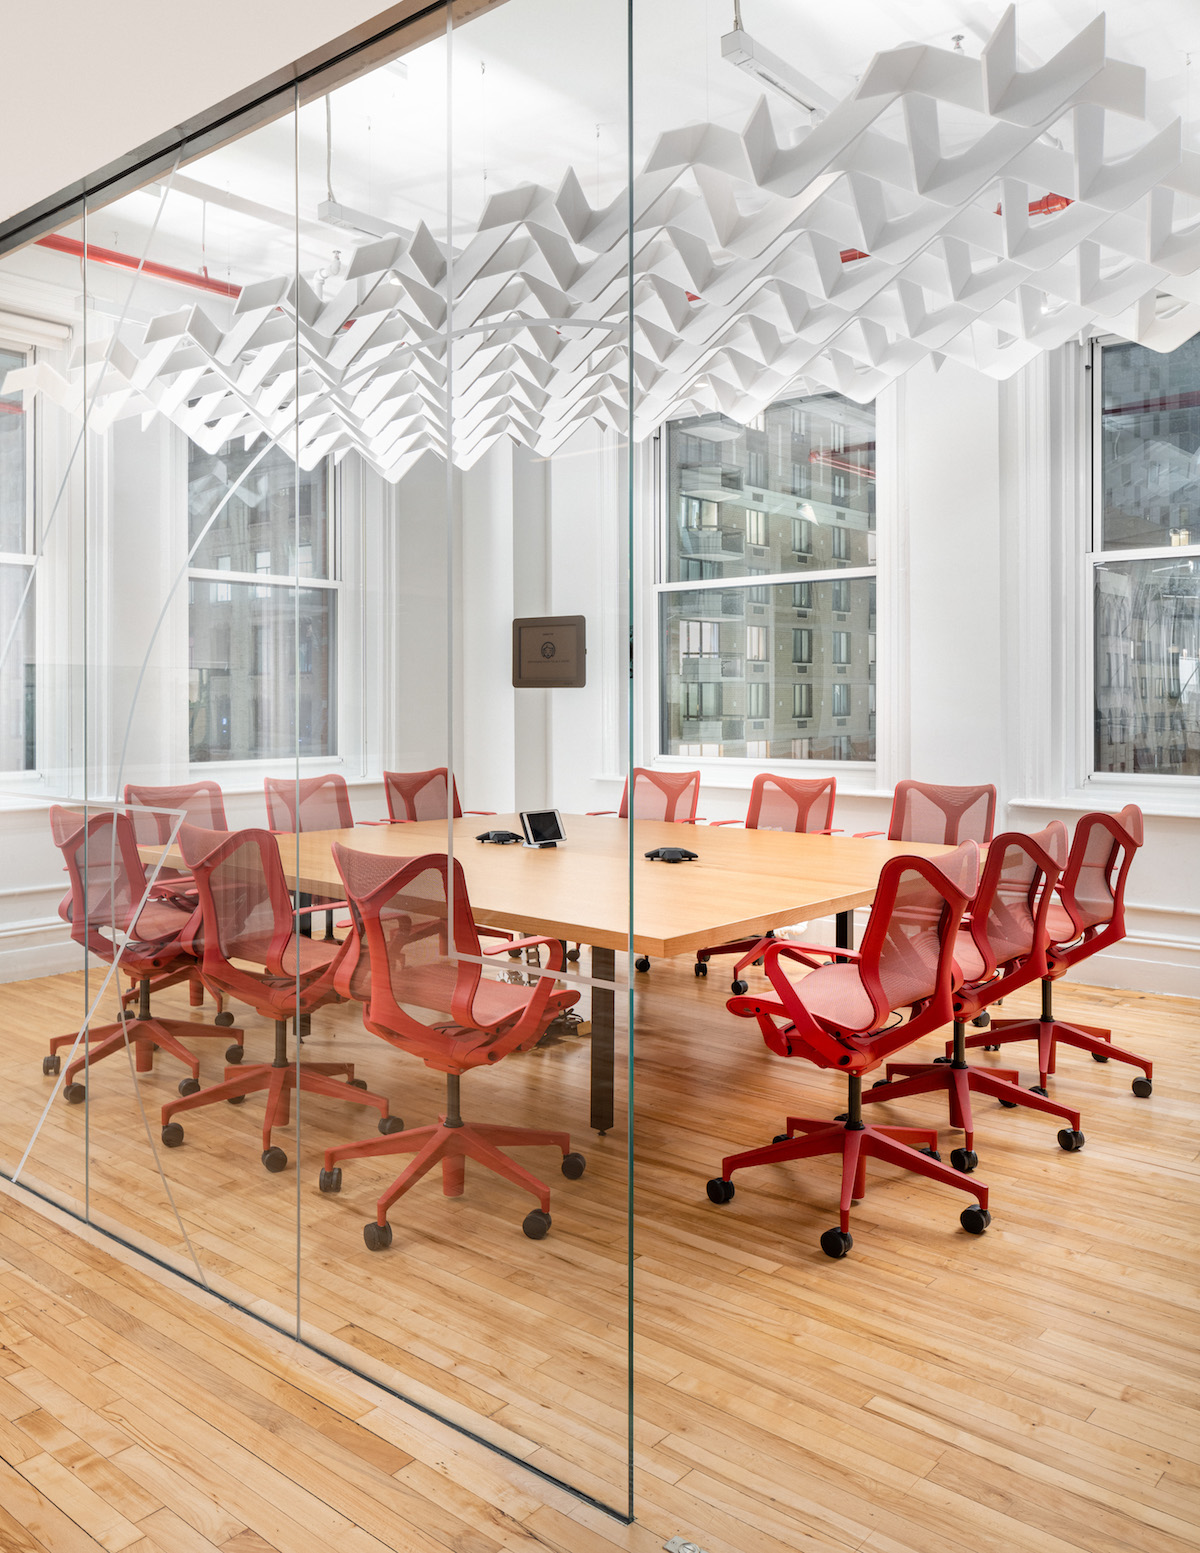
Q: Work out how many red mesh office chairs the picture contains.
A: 12